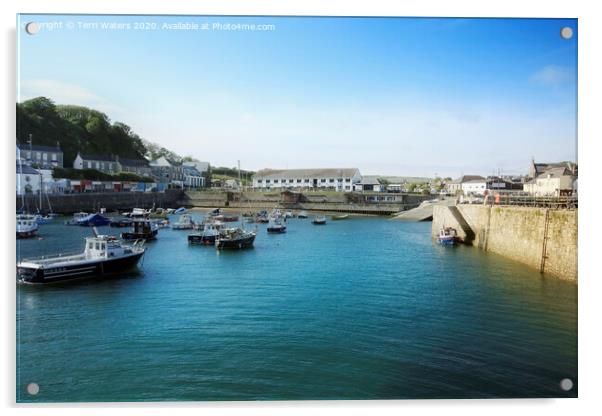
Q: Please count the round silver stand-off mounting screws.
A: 4